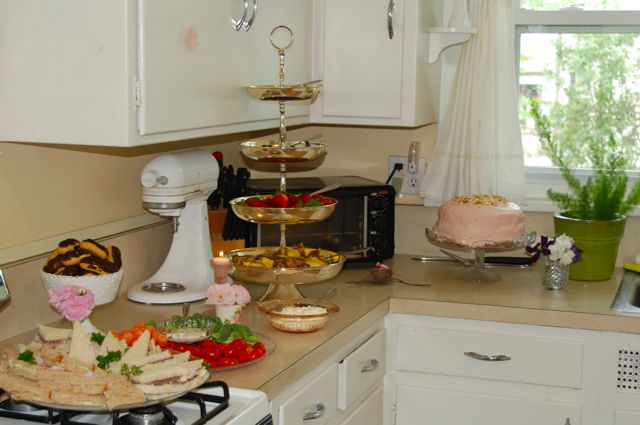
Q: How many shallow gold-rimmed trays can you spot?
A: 4